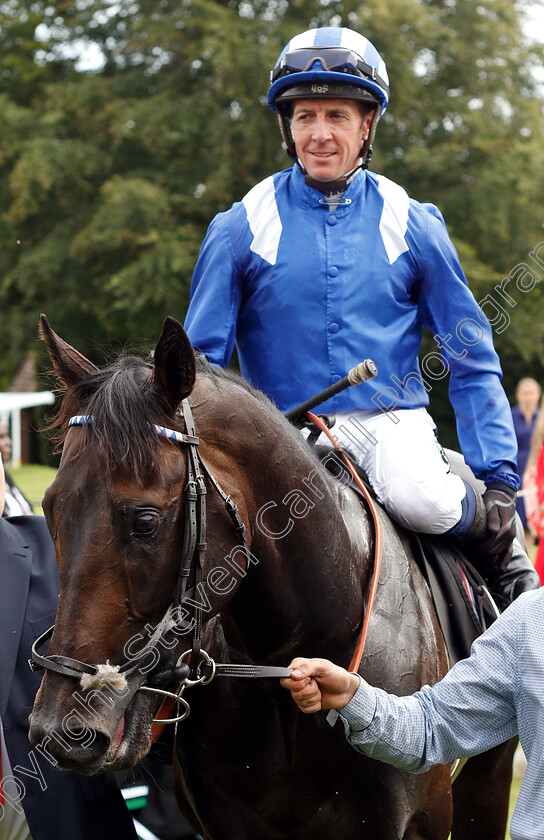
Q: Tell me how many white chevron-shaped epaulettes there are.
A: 2